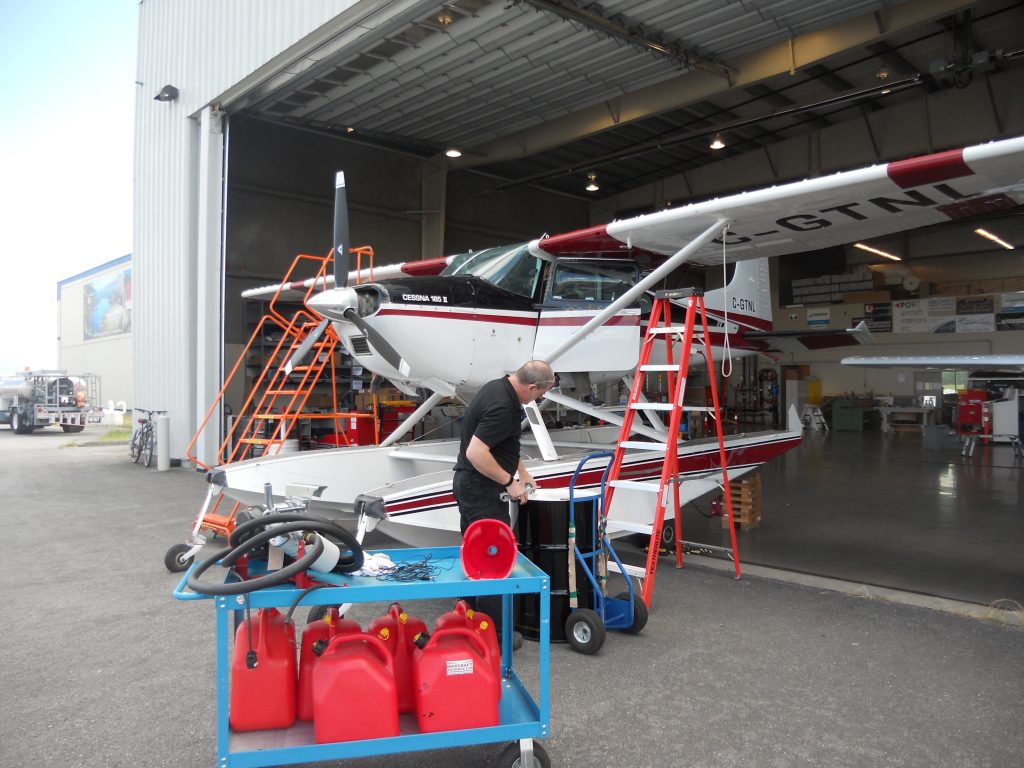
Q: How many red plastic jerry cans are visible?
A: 6